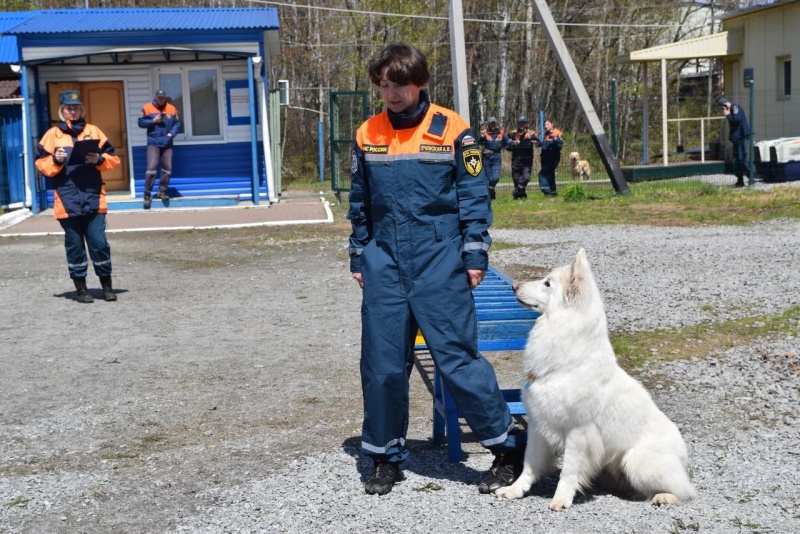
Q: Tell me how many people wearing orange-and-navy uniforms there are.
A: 6